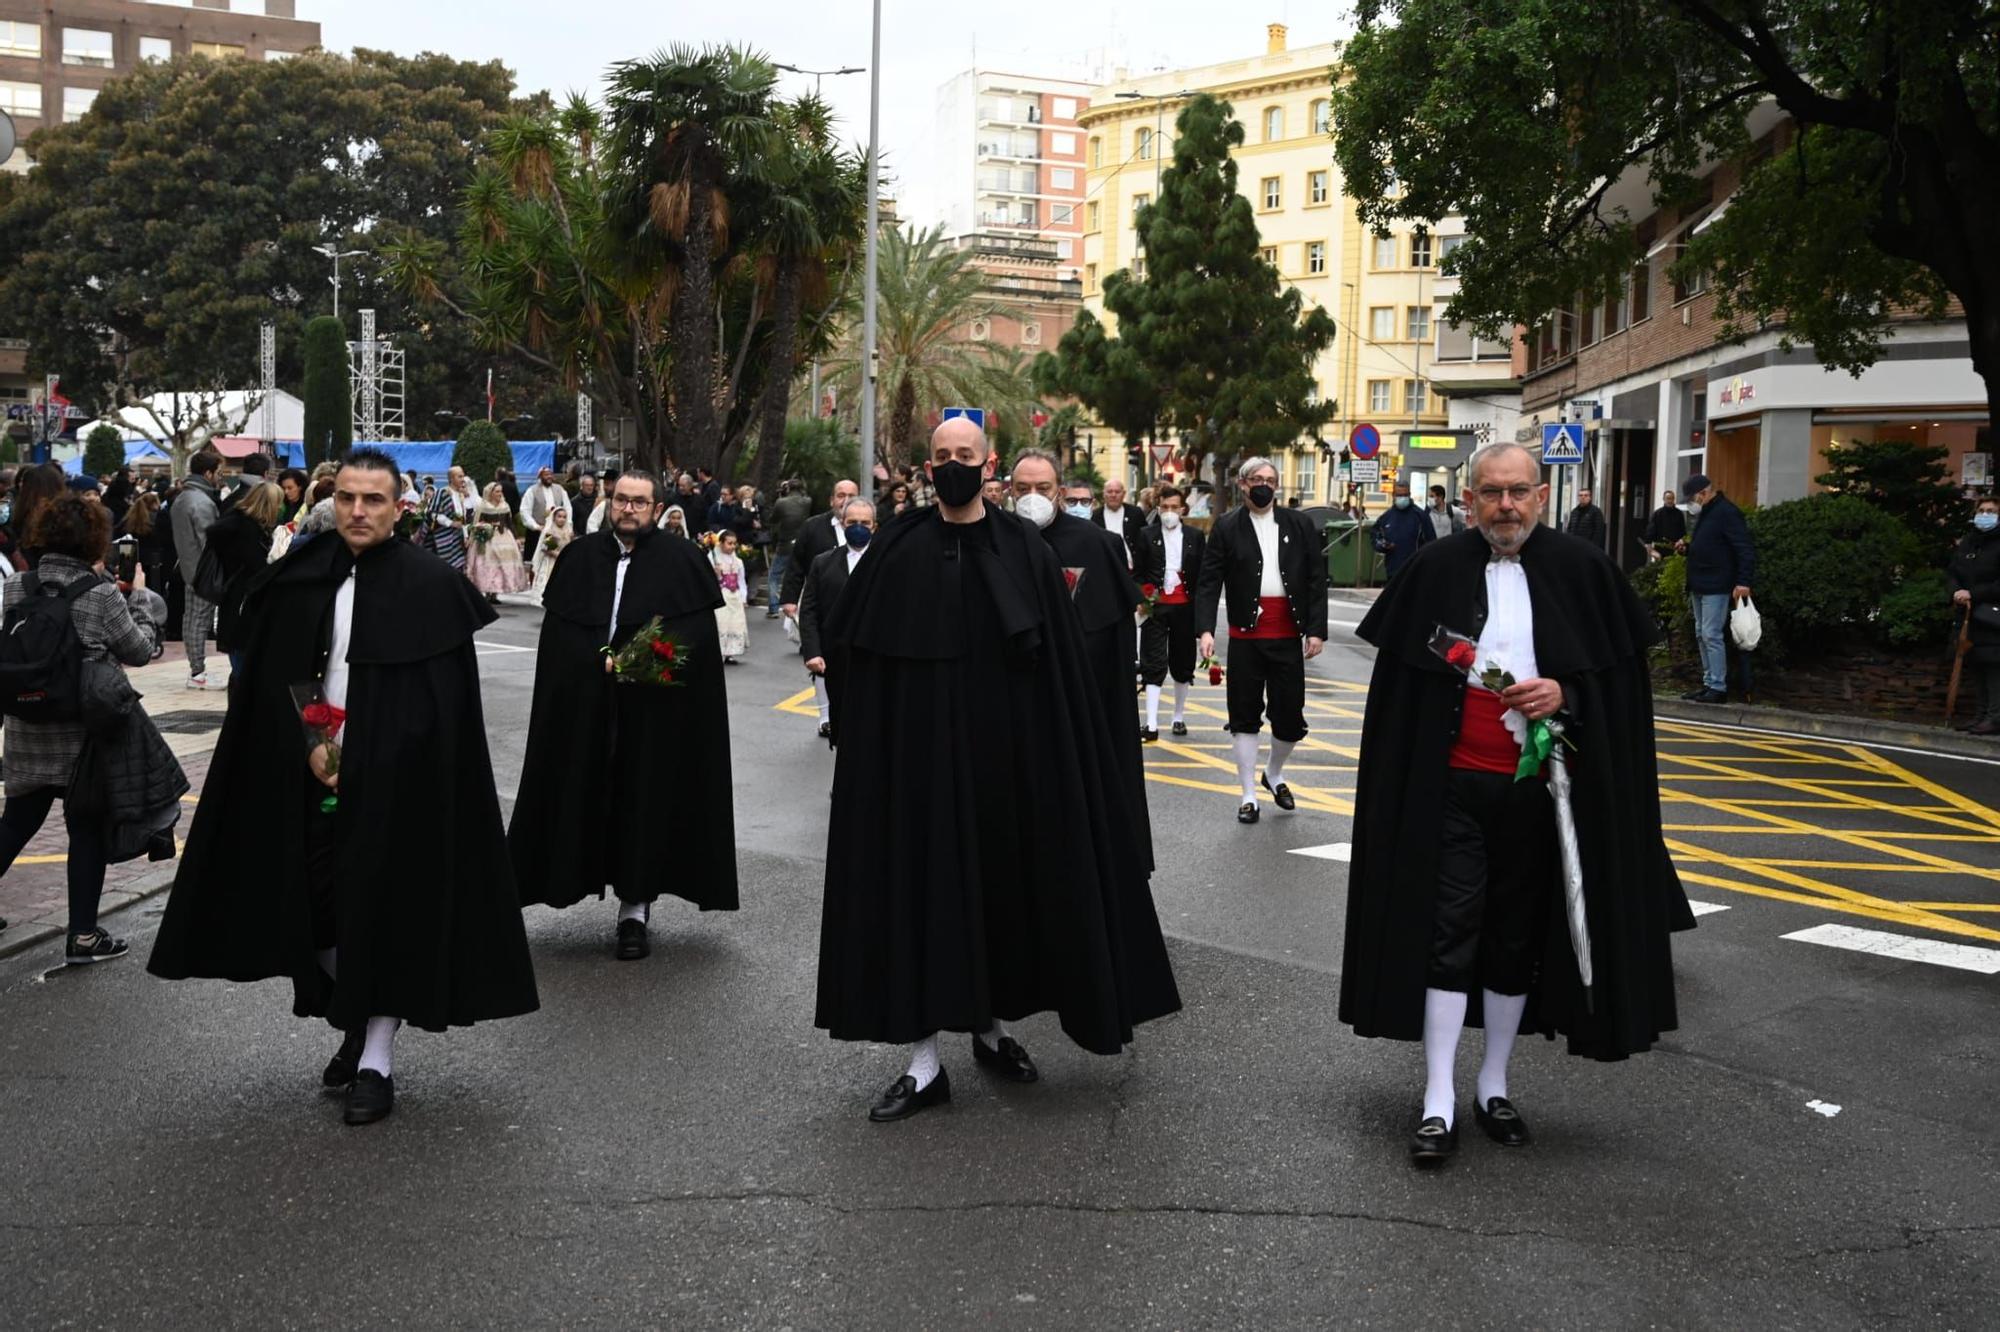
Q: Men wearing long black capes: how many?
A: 5